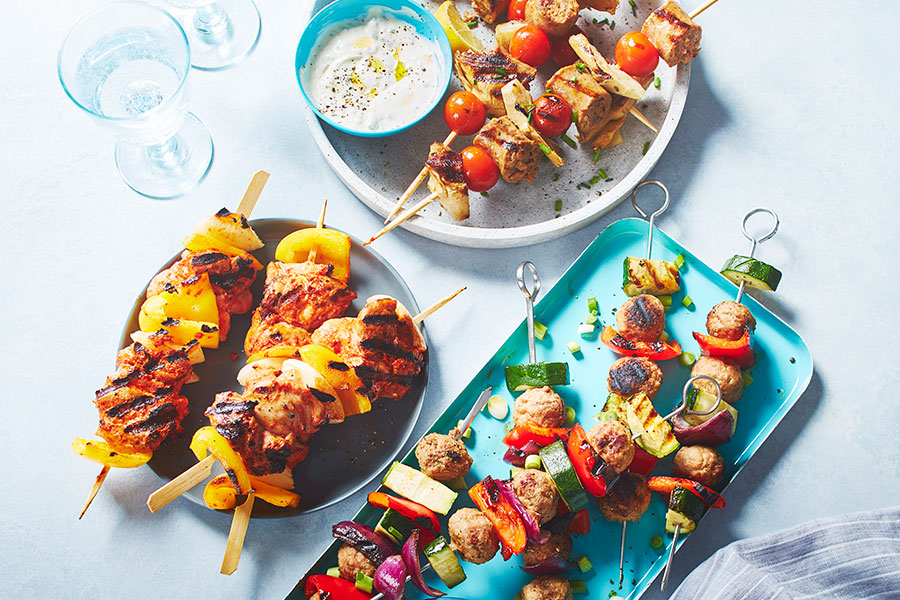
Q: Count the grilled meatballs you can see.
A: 14